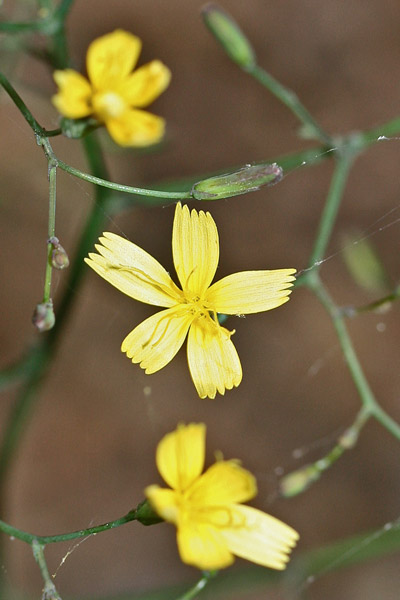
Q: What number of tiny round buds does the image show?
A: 2